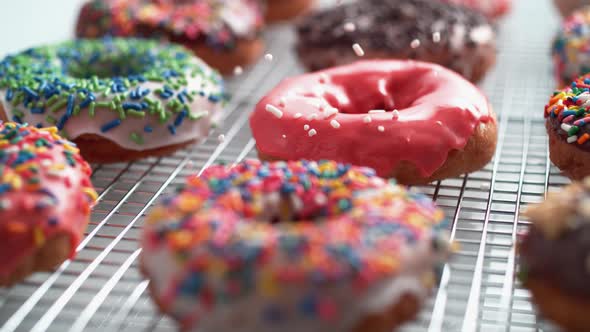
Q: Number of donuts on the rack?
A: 12